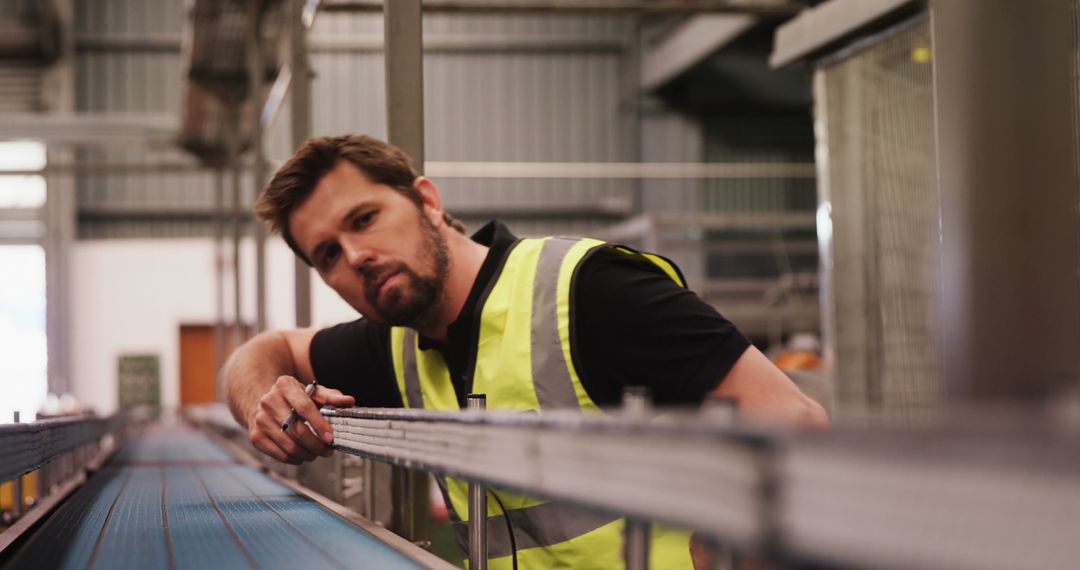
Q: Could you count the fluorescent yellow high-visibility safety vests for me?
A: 1